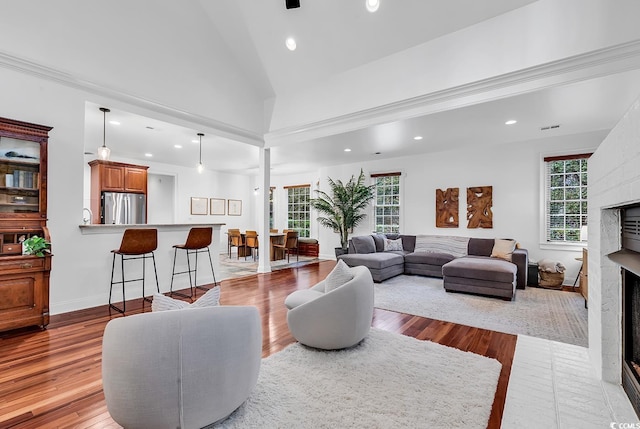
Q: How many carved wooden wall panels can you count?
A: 2